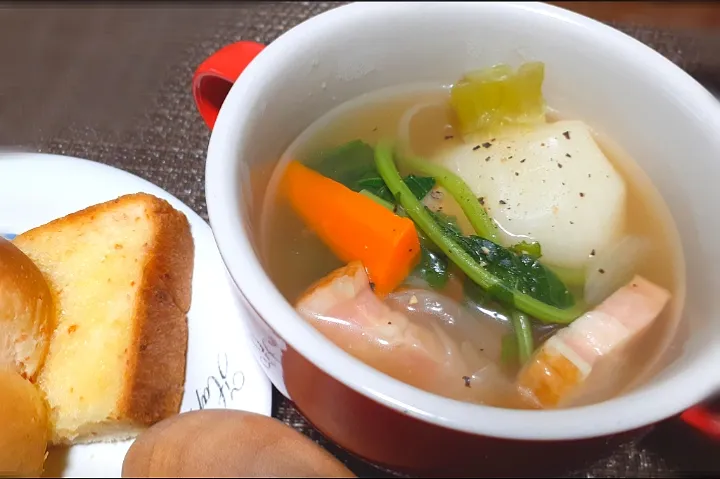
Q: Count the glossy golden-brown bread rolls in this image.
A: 2